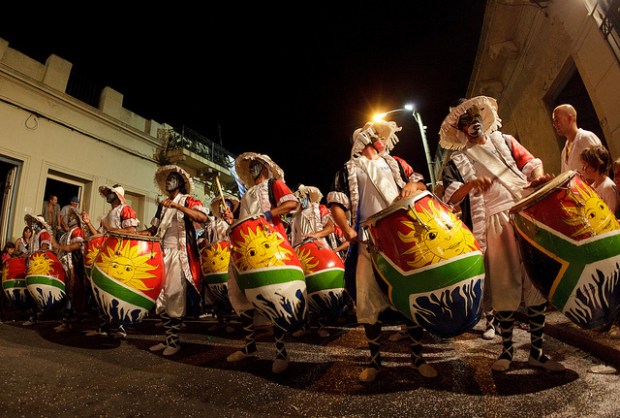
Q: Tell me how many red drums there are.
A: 9